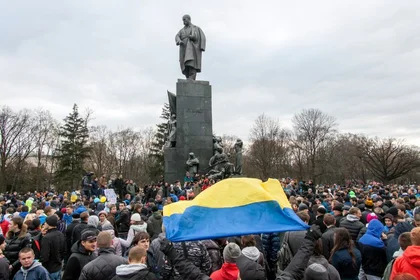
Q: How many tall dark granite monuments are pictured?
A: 1